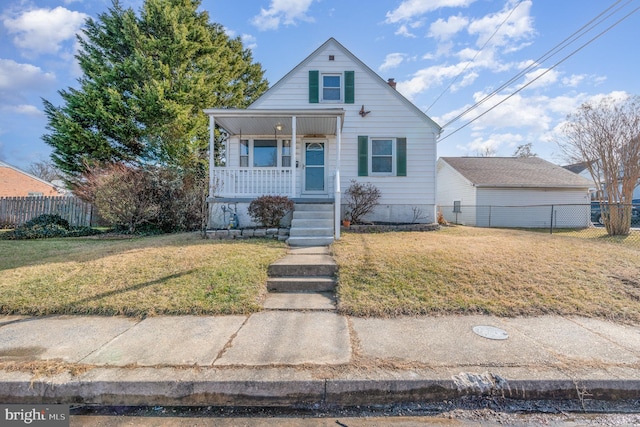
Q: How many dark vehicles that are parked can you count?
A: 2